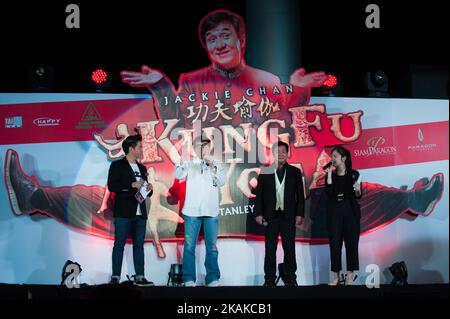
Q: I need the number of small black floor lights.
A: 4